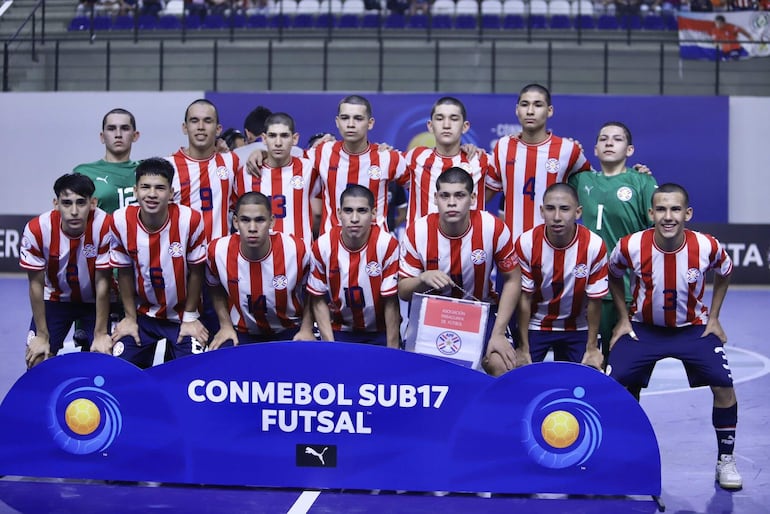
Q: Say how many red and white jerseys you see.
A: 12